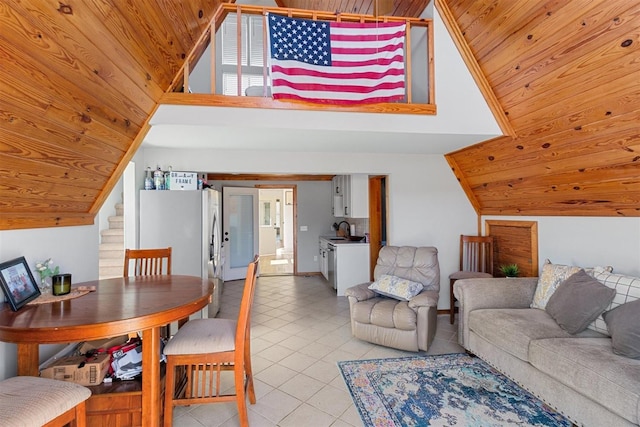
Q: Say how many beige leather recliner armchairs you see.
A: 1